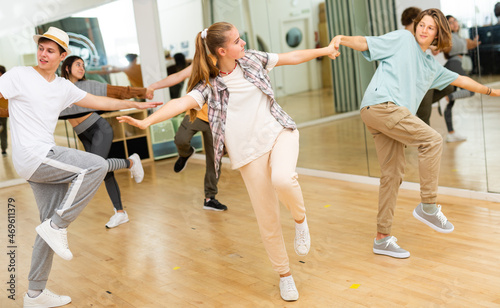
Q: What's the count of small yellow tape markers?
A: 3